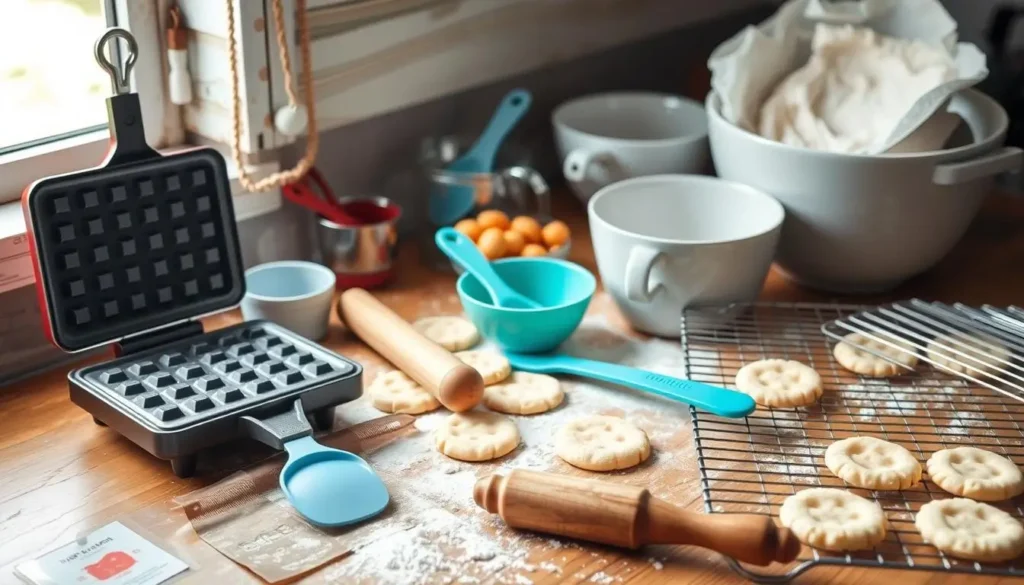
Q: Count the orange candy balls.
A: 7